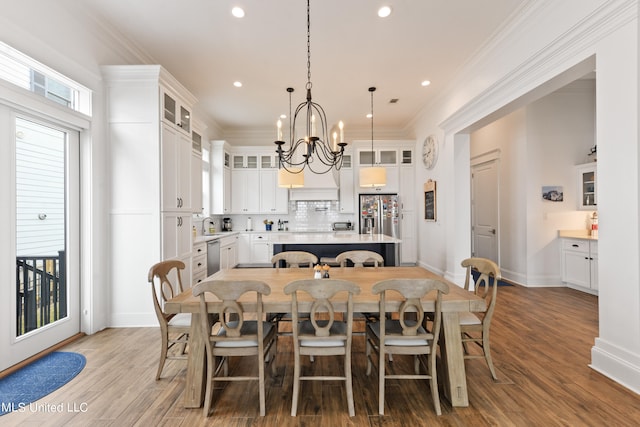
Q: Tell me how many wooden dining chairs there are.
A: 7